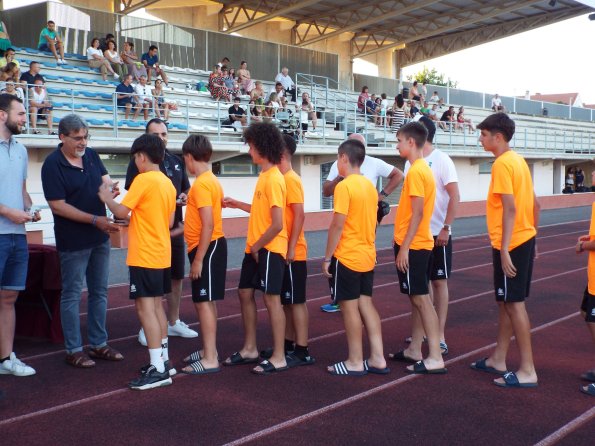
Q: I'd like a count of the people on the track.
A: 13